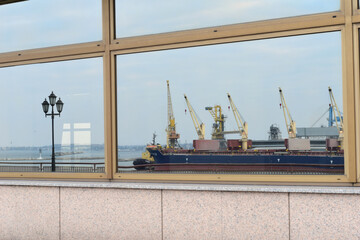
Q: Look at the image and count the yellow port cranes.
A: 6